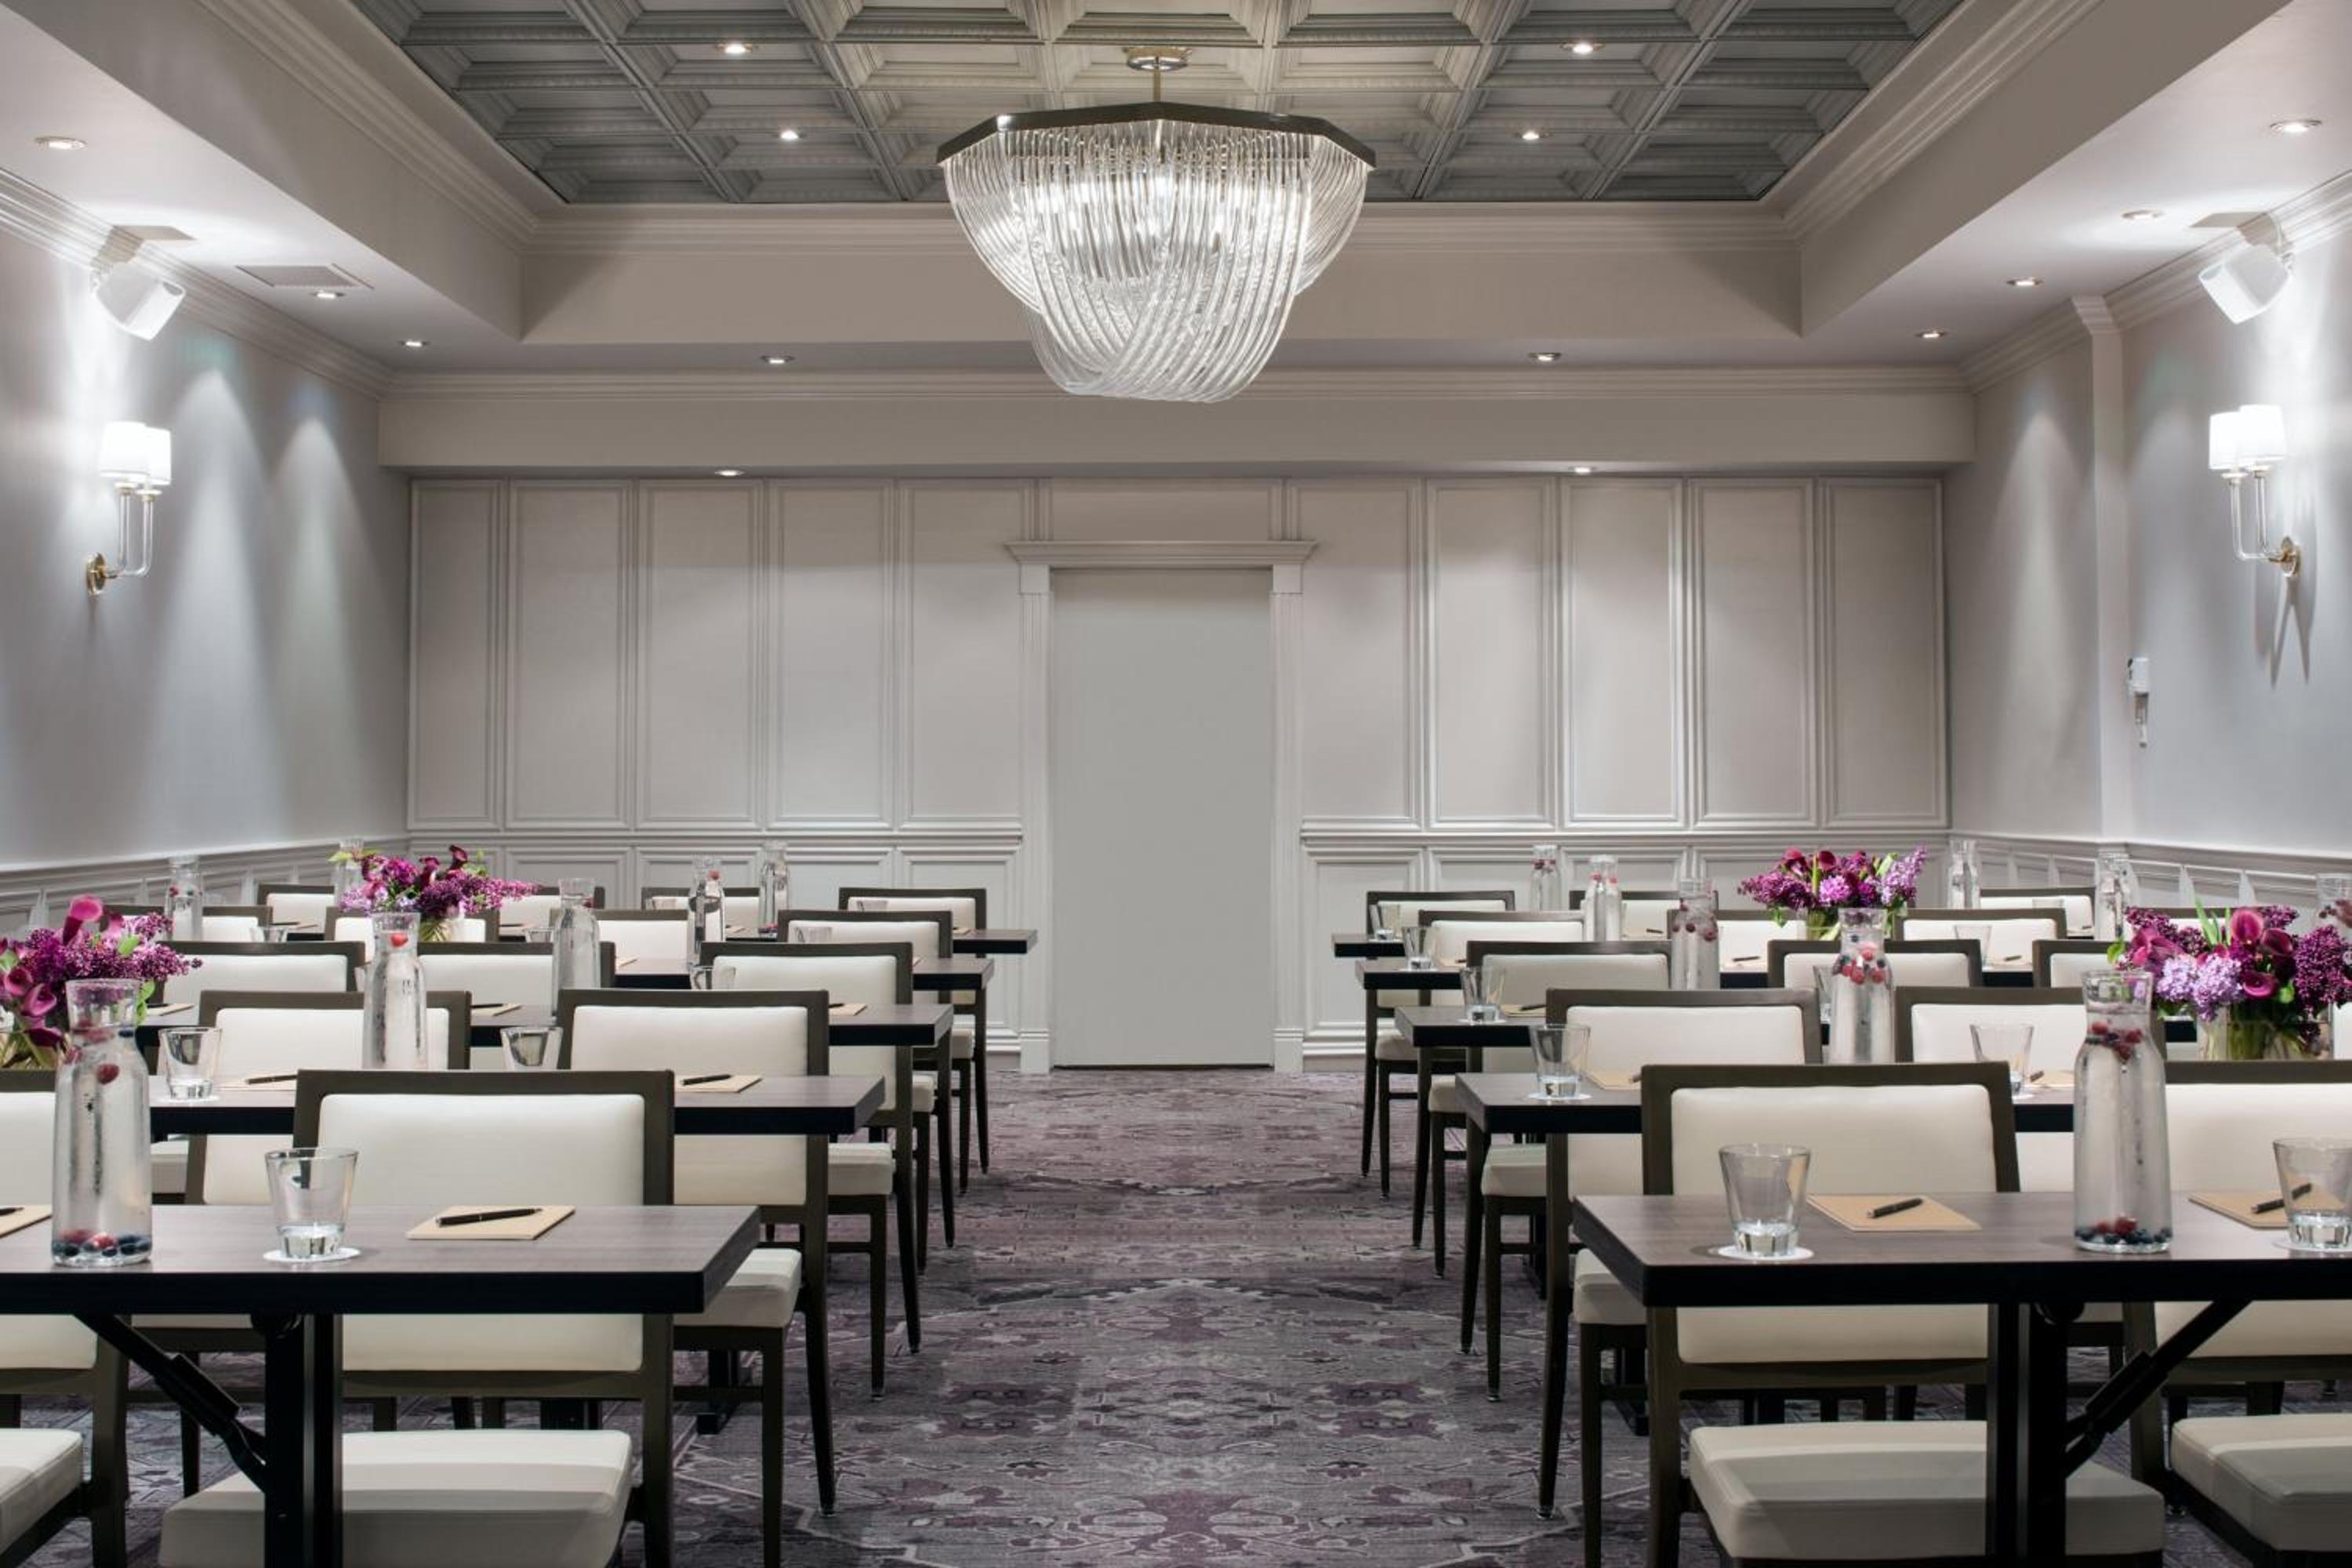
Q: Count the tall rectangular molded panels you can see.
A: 10